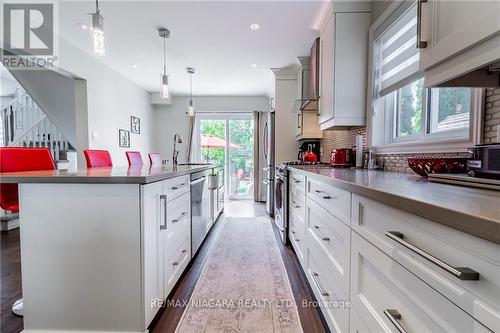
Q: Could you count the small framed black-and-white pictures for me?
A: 2